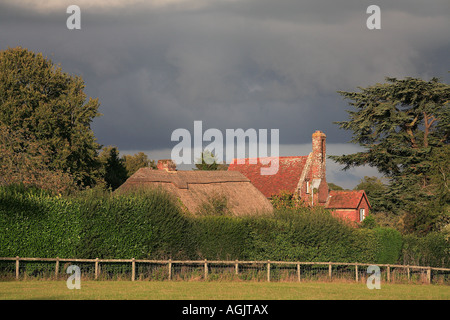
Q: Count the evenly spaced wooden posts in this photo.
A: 14